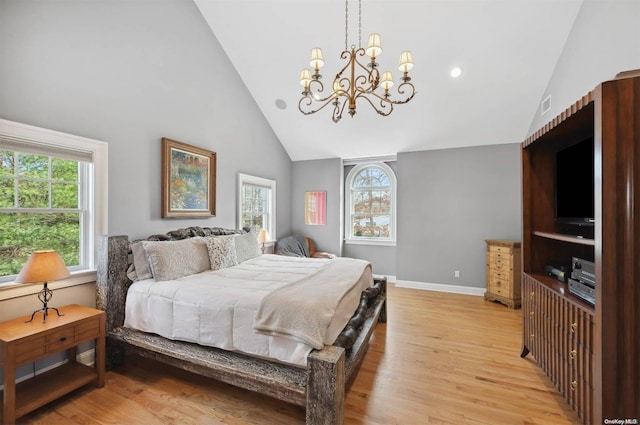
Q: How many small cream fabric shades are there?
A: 6